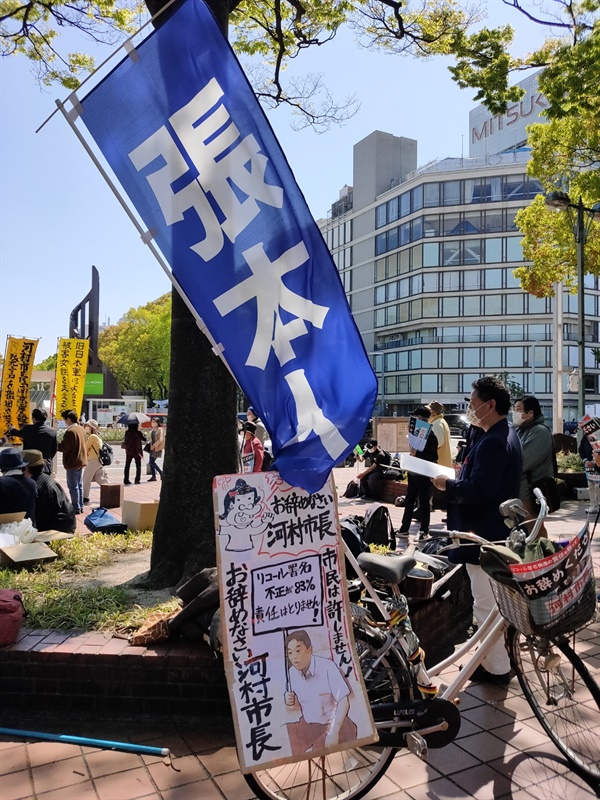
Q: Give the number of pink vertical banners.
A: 0